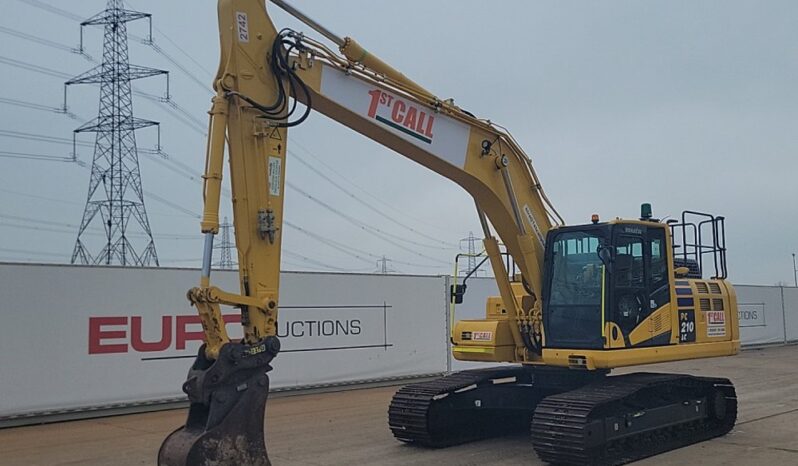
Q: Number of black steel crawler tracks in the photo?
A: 2